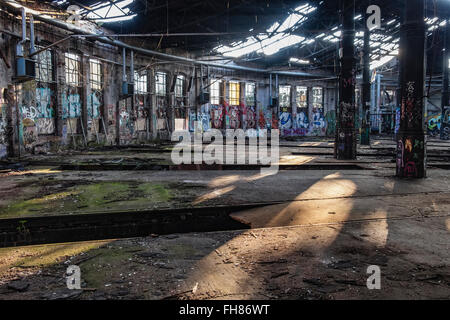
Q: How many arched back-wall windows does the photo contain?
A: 12